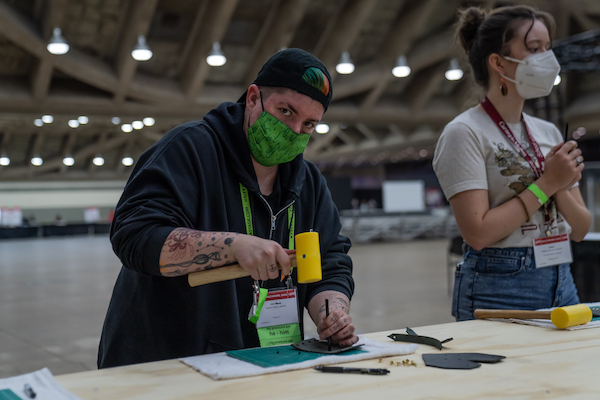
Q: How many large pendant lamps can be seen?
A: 6